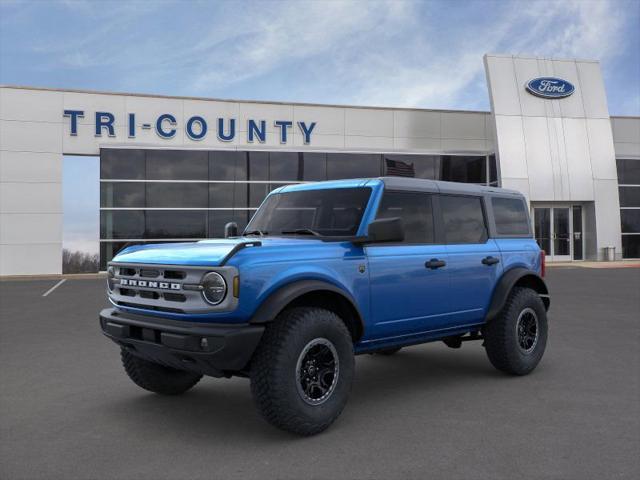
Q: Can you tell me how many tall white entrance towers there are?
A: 1